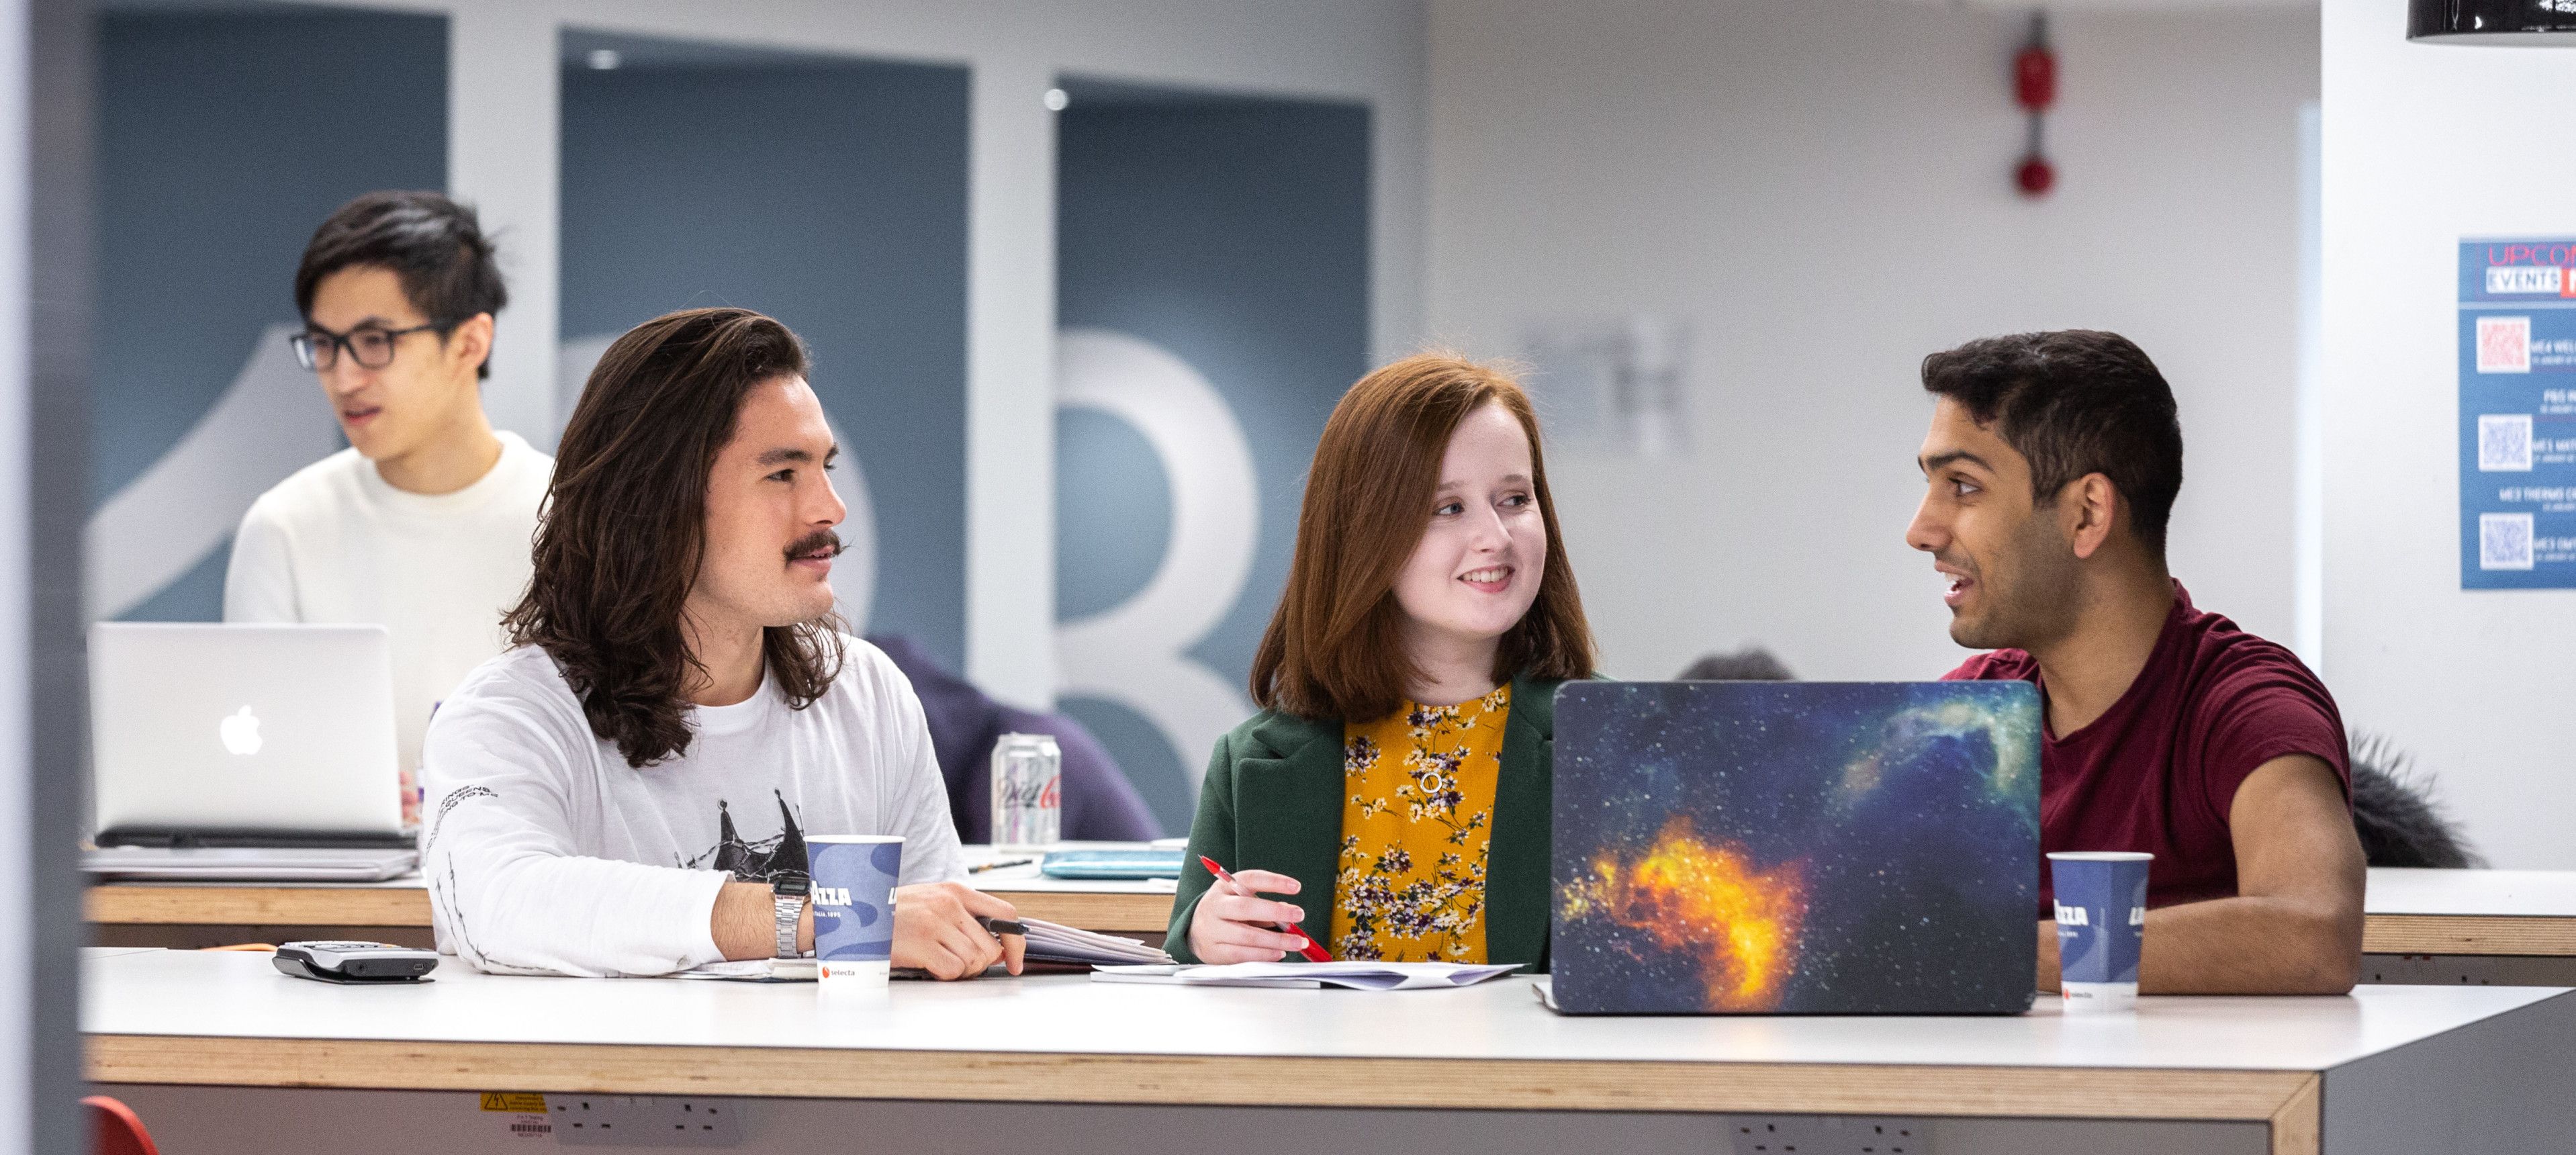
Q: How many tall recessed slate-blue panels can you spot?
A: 3